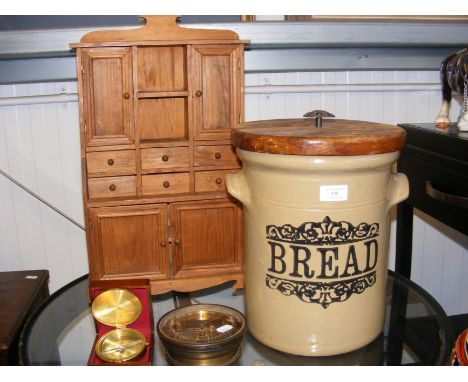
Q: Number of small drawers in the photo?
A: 6